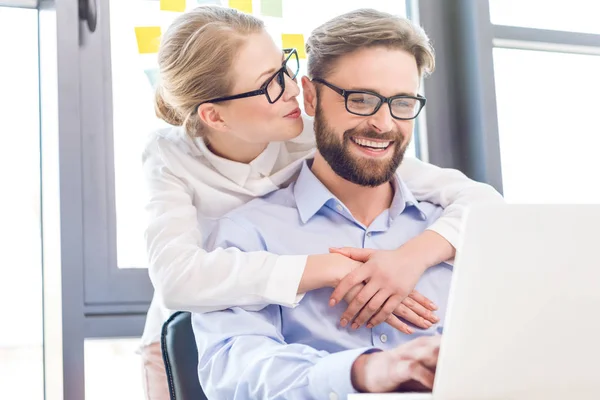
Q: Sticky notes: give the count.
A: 7